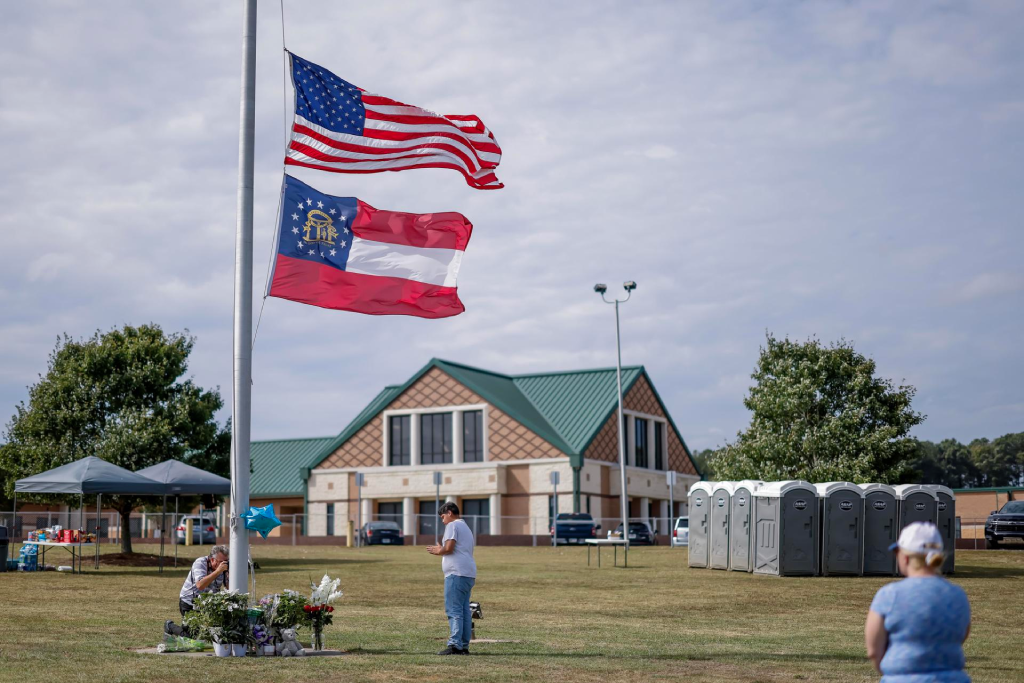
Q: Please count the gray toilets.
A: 8